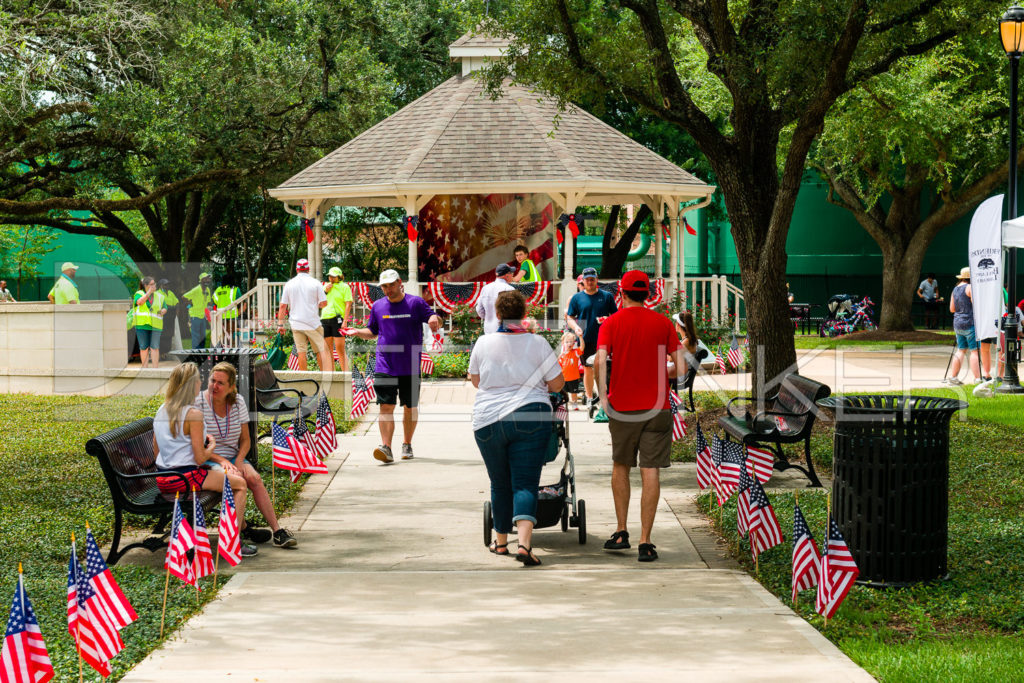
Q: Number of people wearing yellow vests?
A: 3